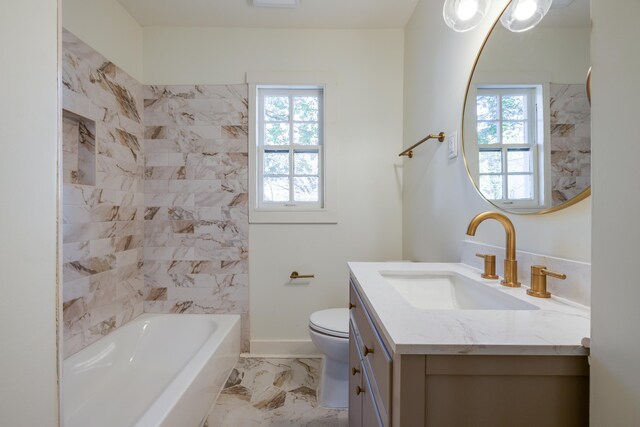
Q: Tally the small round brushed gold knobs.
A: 4